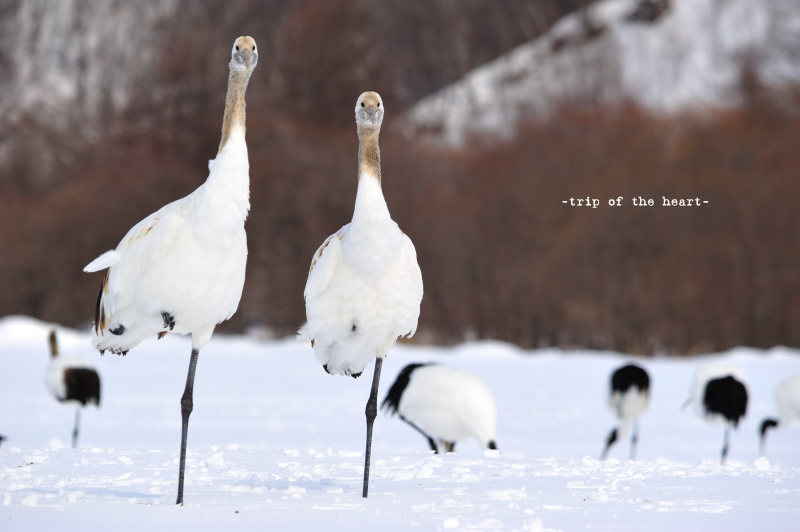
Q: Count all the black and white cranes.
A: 5